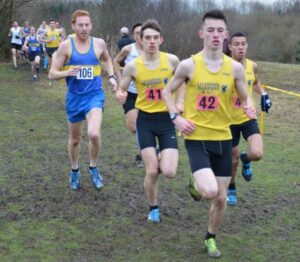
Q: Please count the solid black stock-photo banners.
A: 0